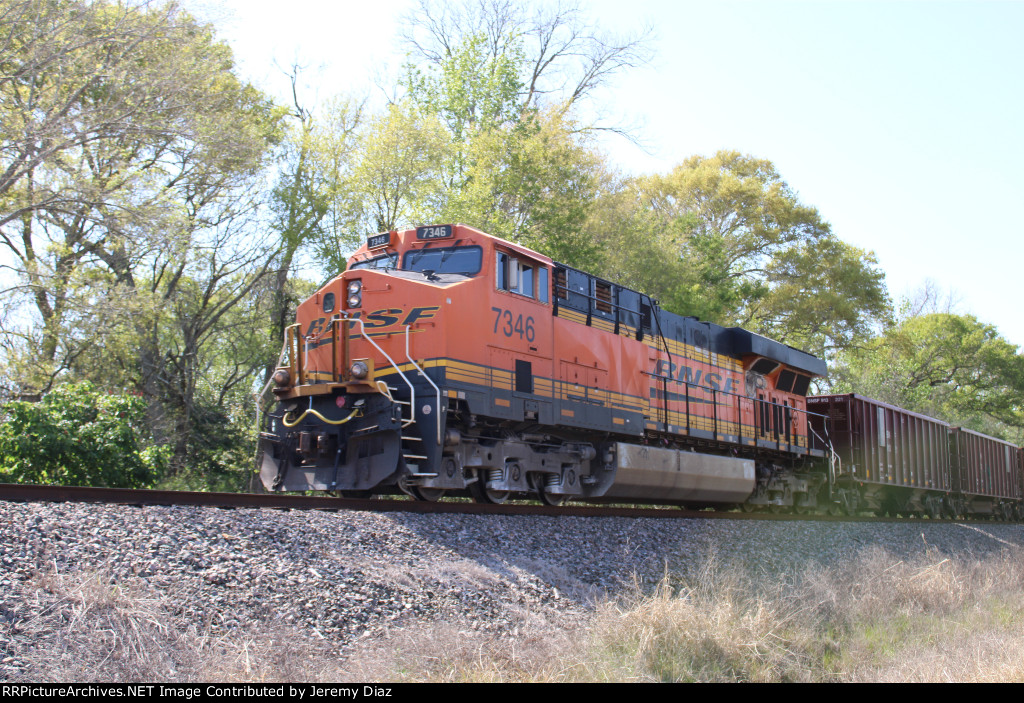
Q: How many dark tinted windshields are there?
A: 2